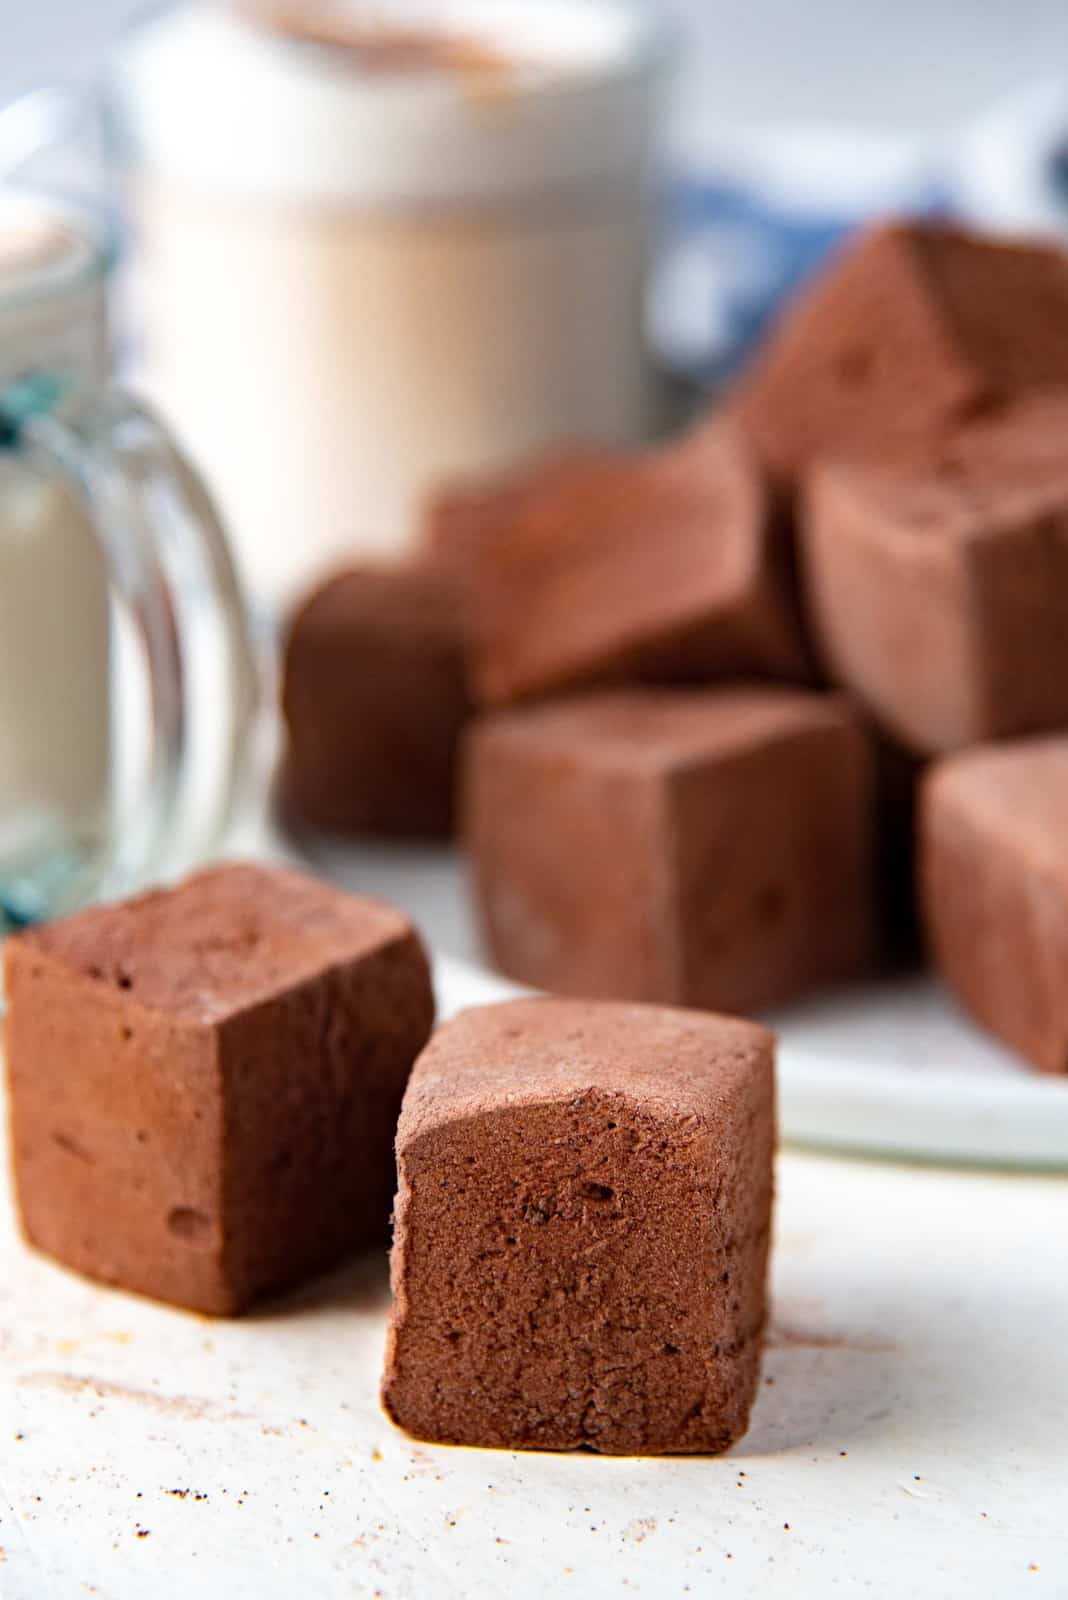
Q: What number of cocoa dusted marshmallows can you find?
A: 8